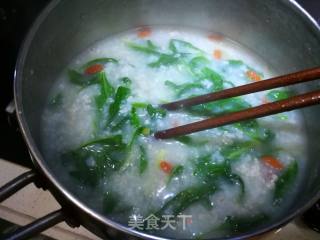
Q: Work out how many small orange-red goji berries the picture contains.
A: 7